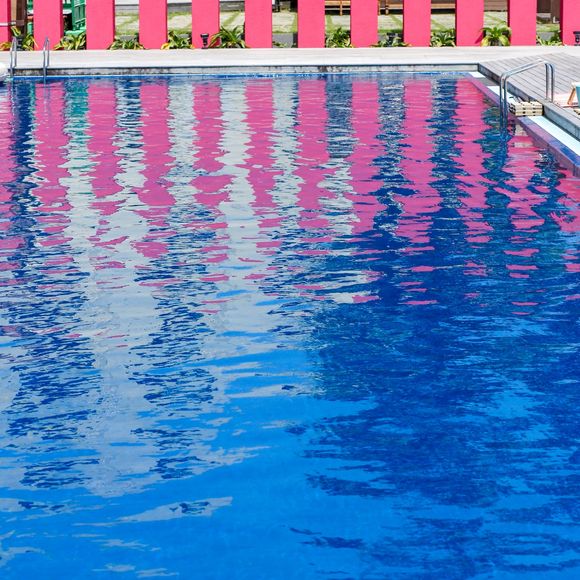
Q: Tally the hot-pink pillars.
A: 12